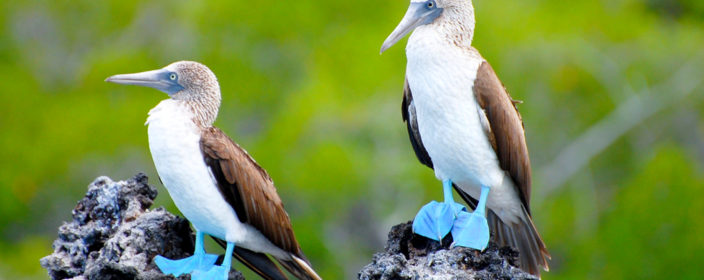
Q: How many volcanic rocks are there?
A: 2